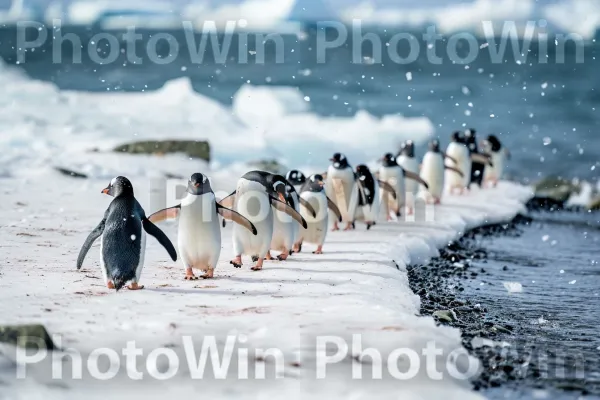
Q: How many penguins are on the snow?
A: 13